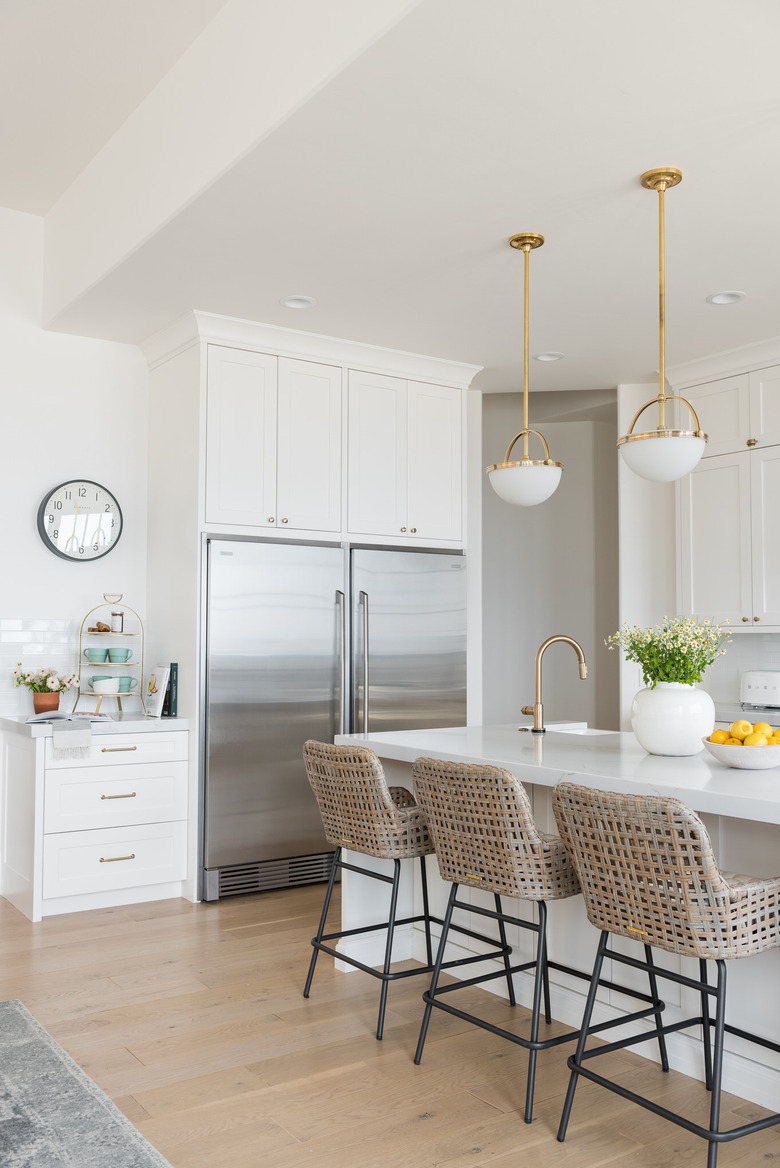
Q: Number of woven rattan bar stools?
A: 3